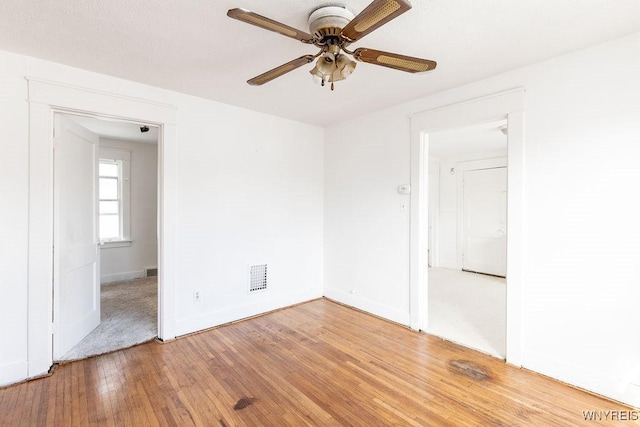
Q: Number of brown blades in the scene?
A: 4